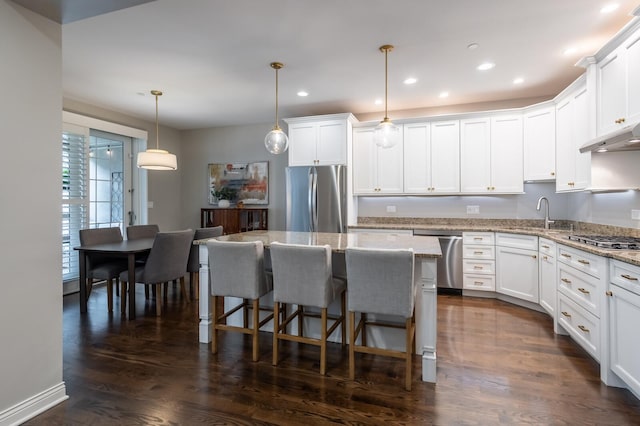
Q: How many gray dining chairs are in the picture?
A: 4